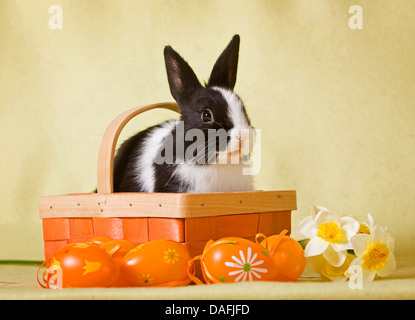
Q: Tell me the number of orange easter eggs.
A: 6